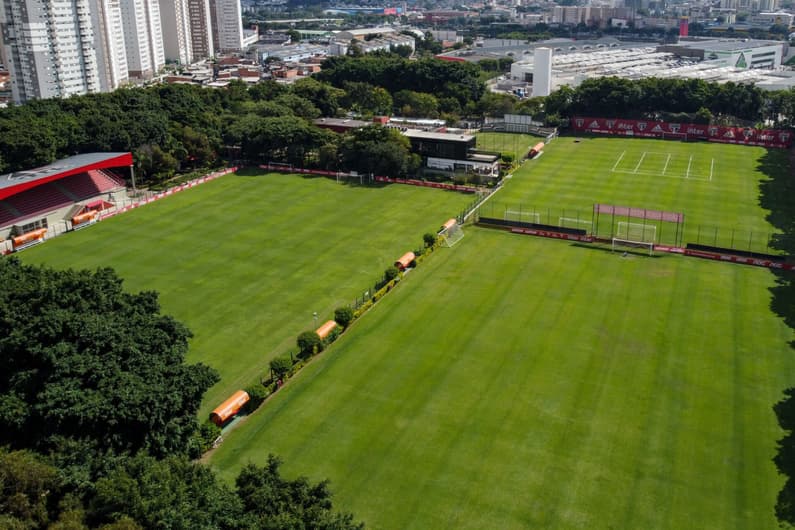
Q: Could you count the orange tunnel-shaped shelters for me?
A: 7